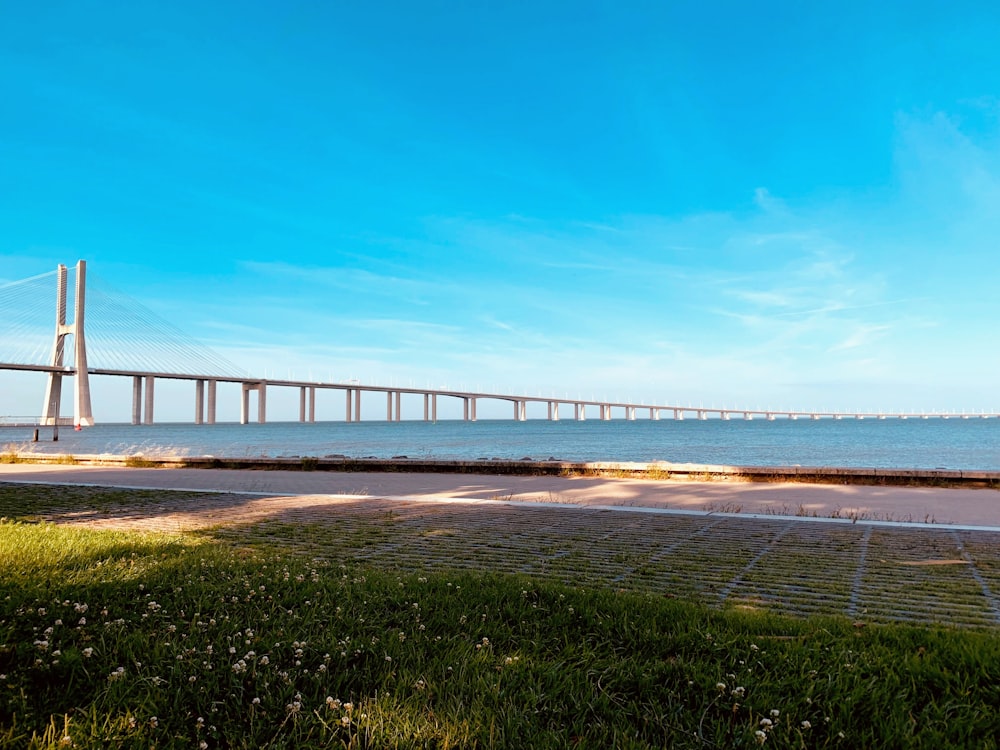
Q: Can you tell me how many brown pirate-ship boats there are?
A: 0